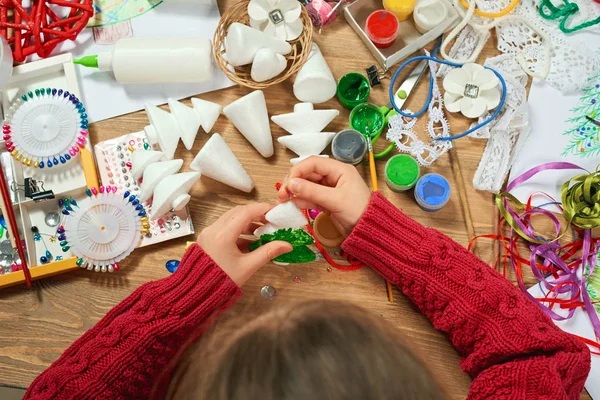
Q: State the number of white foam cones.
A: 4